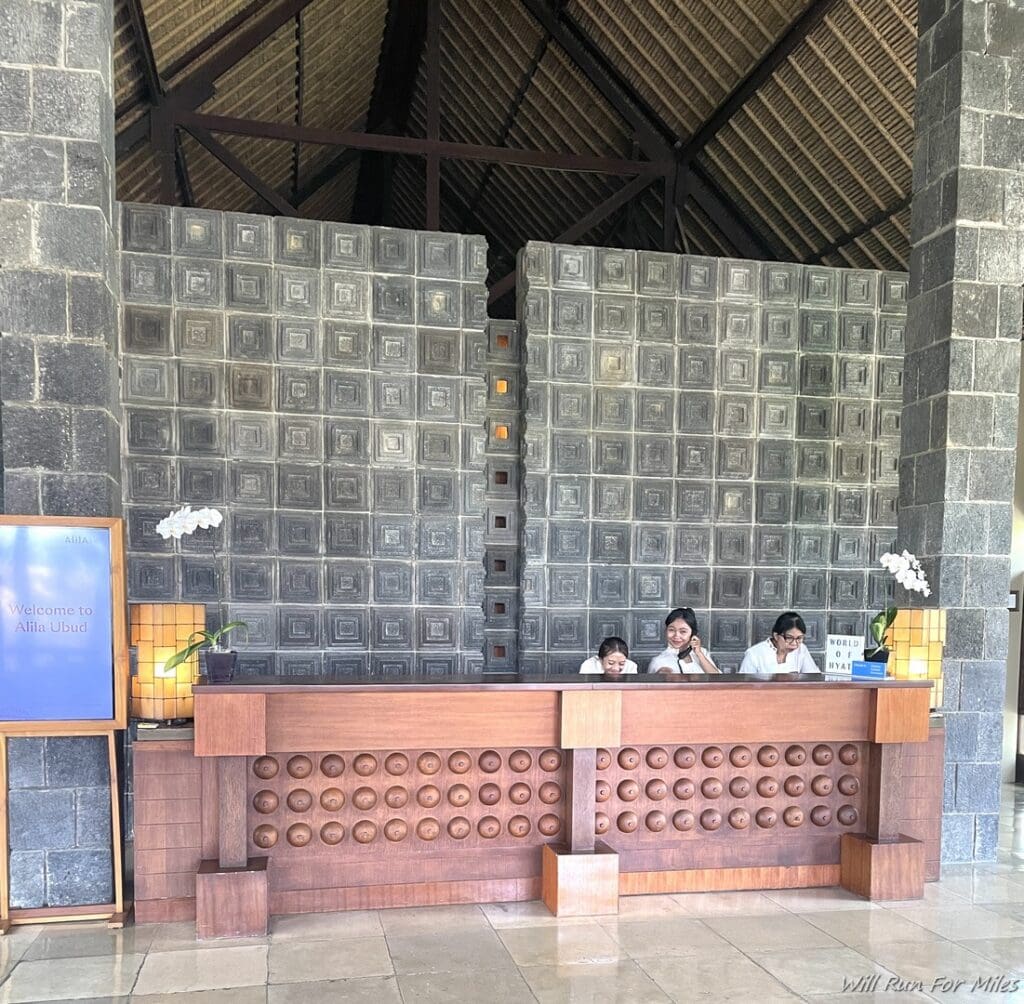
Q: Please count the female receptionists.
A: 3